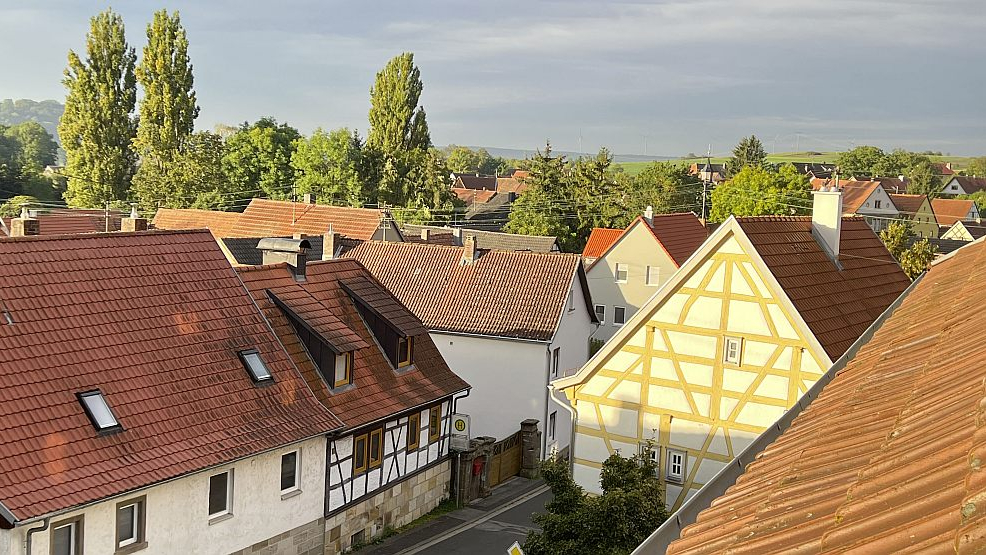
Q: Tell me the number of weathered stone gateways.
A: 1